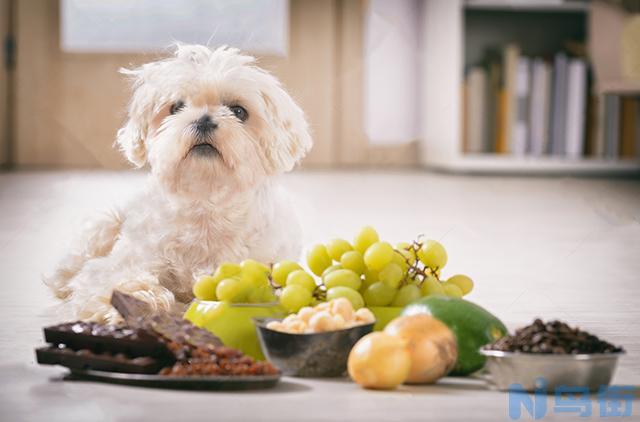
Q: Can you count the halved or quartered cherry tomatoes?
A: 0